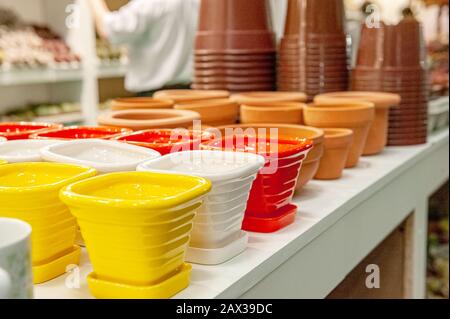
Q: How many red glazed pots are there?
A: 4